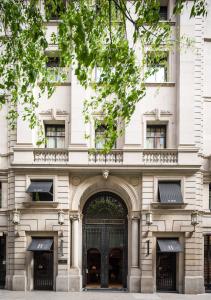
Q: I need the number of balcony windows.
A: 3